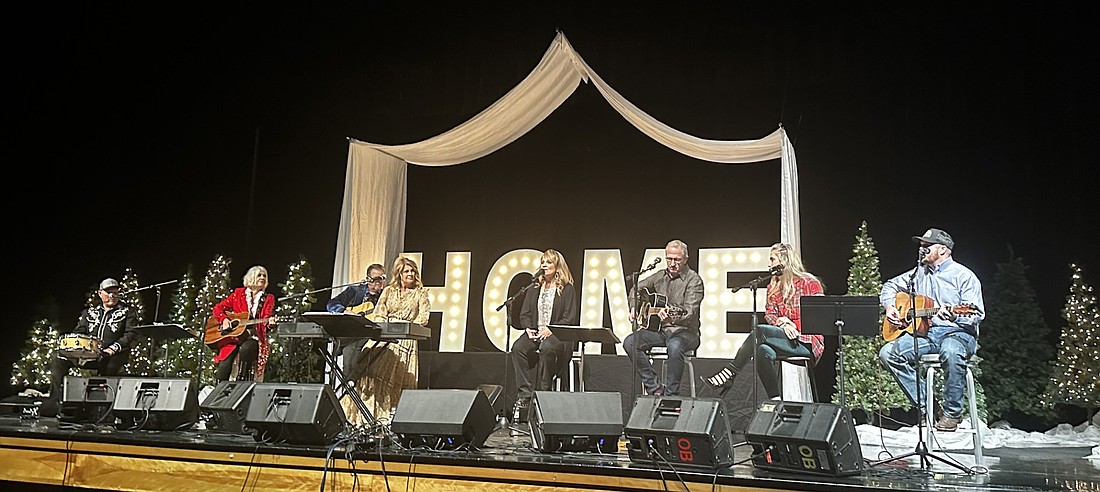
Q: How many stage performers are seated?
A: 8